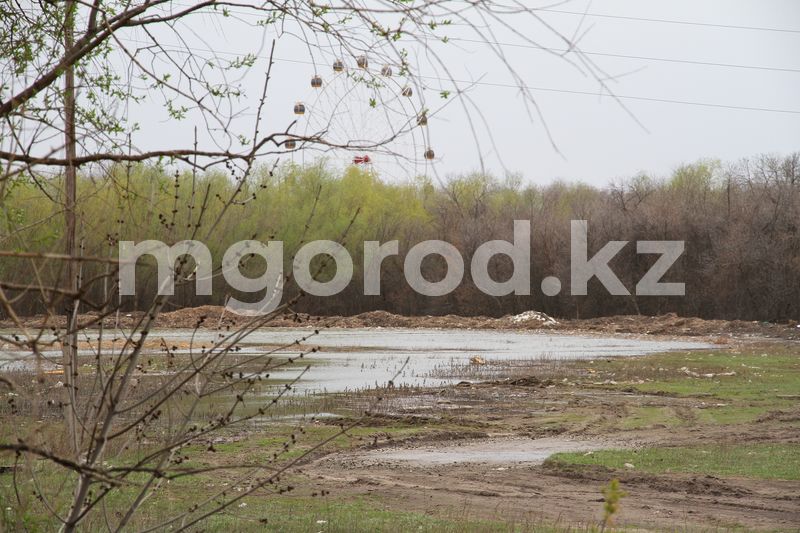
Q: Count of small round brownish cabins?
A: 9